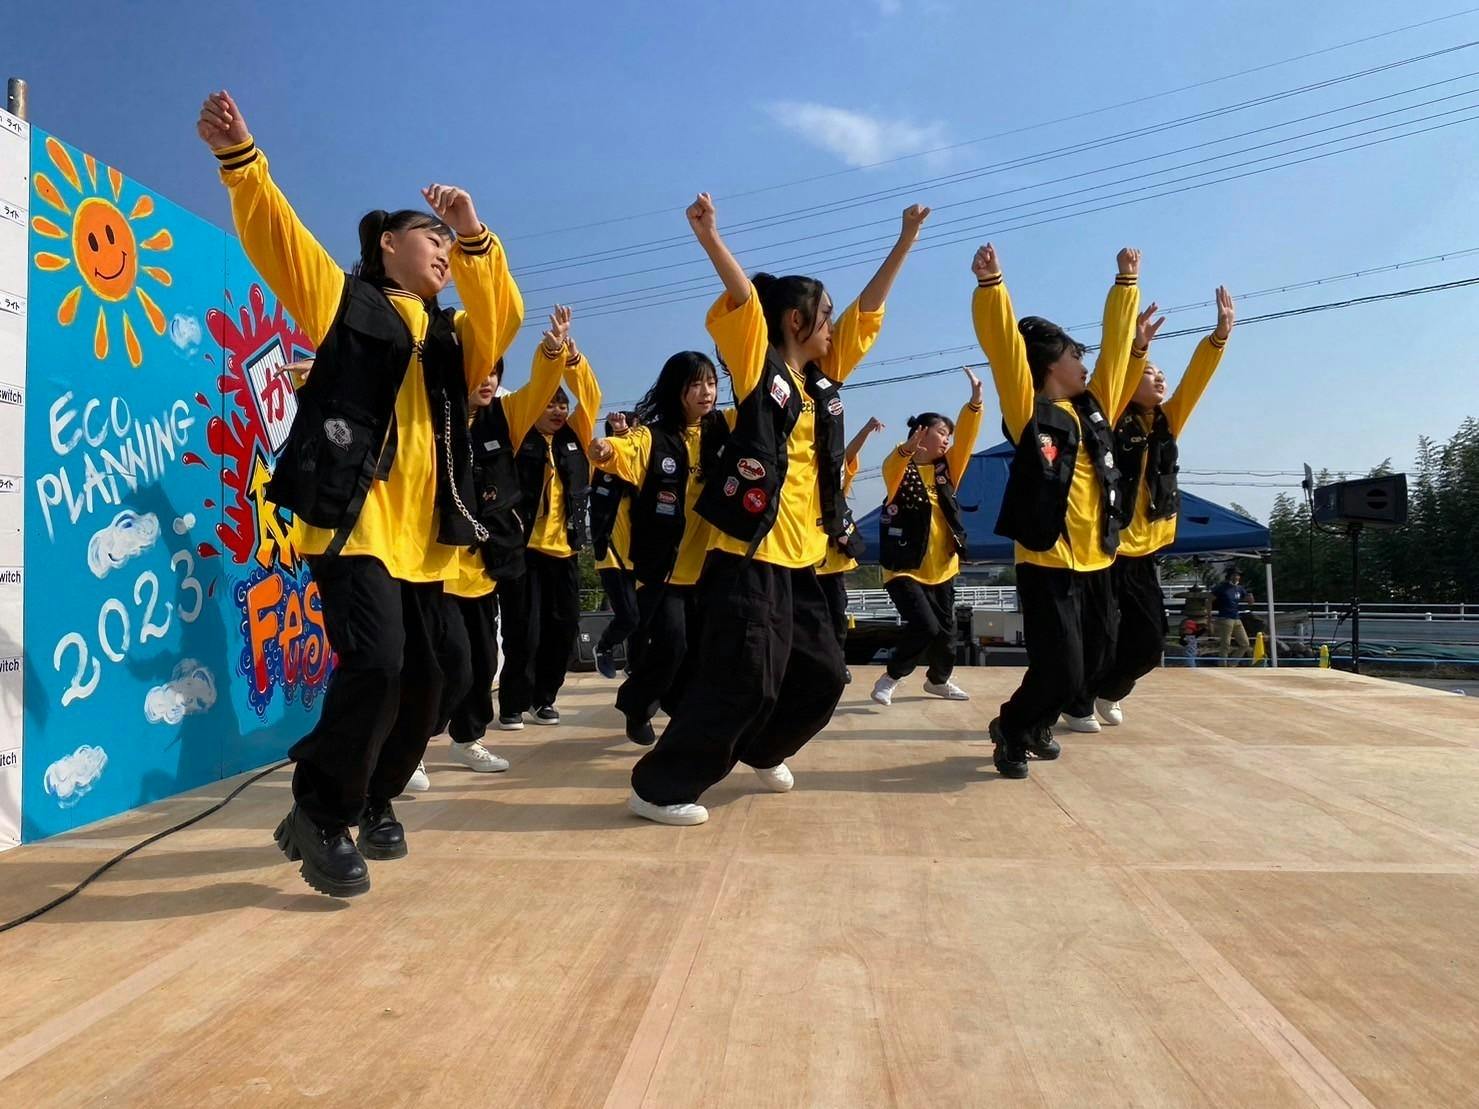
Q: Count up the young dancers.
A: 10